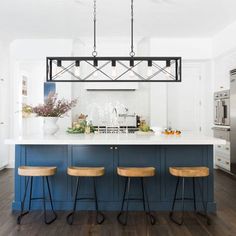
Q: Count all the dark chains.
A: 2